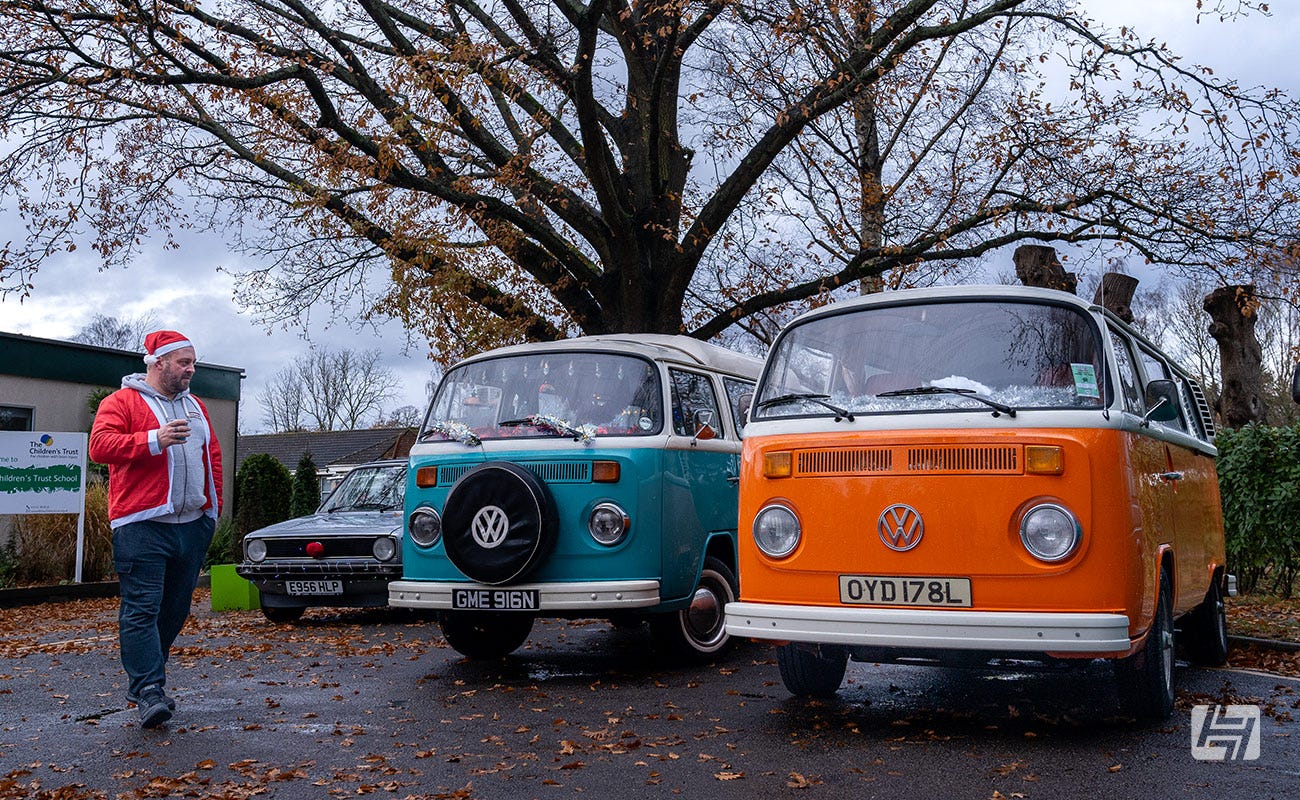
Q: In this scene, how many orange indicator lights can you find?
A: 4